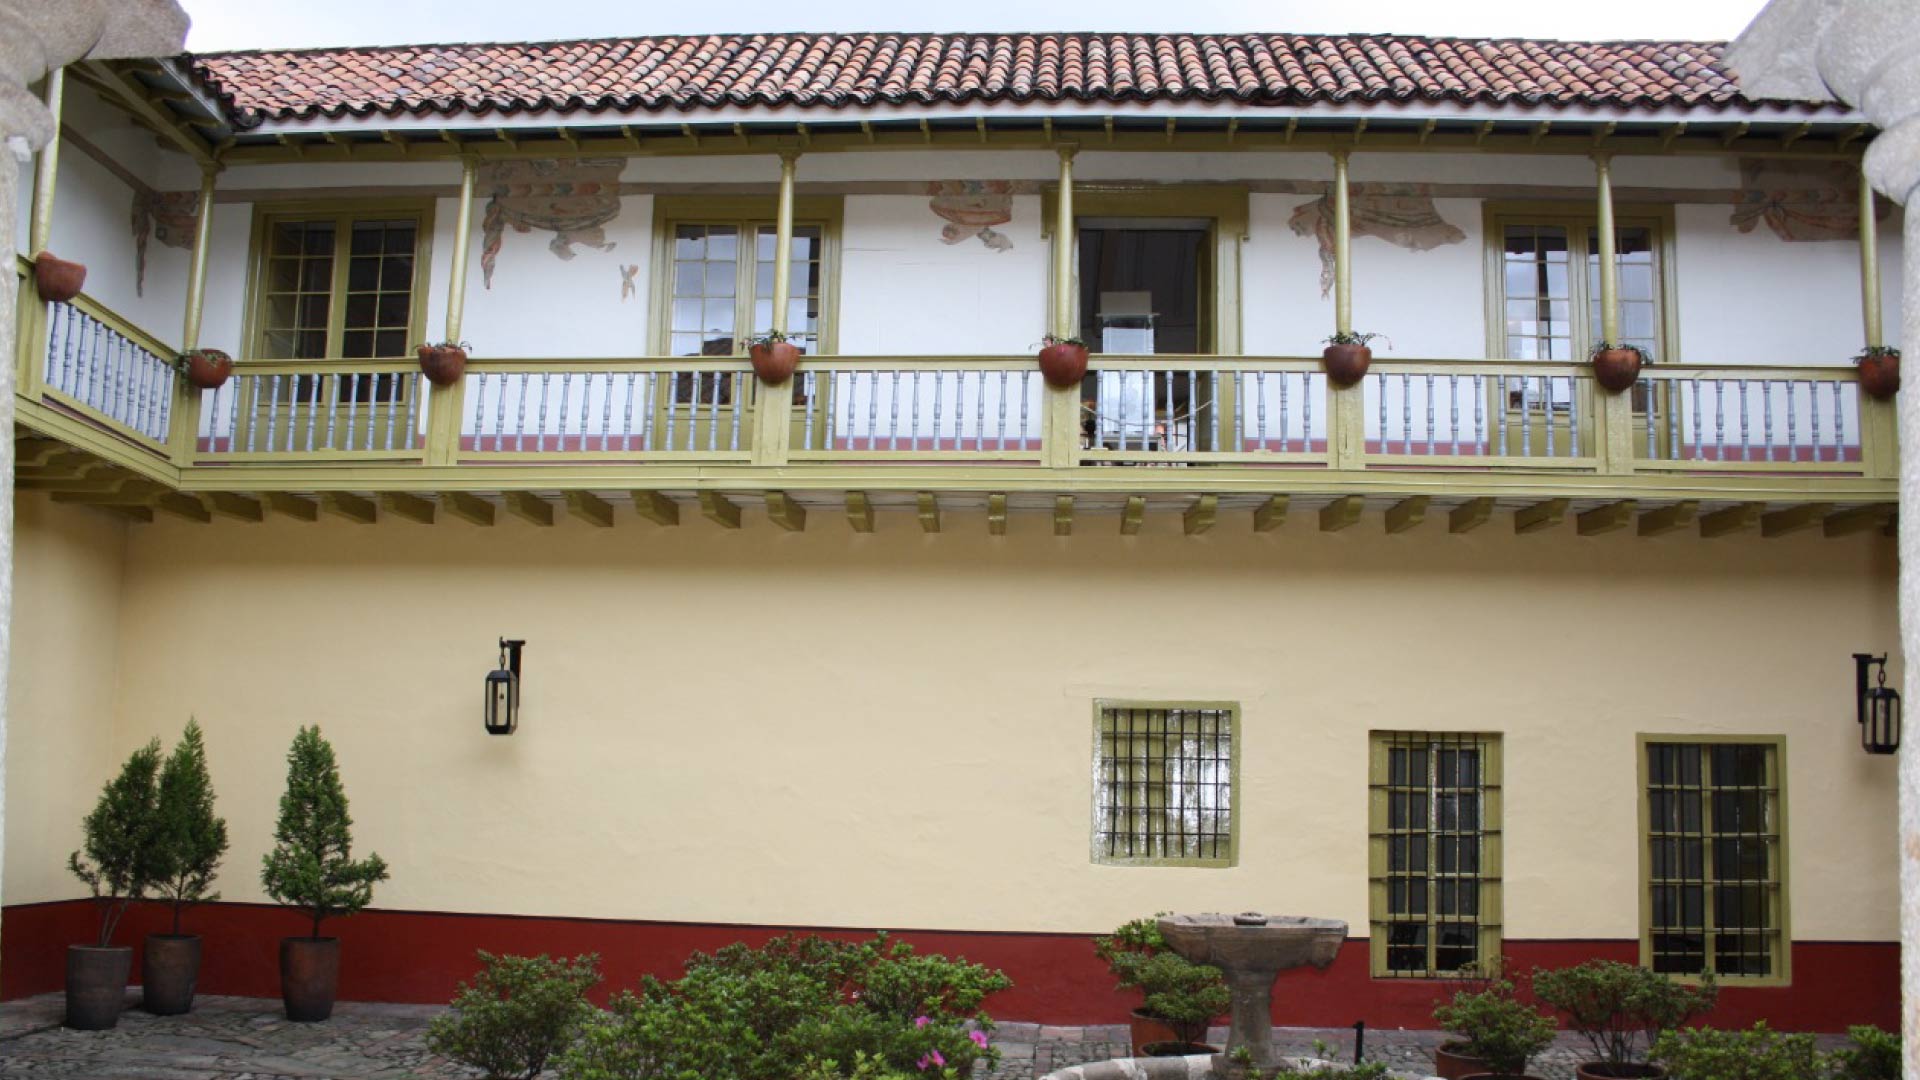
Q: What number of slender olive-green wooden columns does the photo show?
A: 8